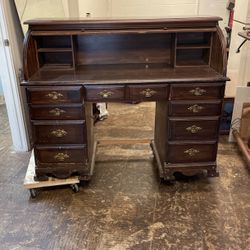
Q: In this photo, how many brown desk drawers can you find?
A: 10